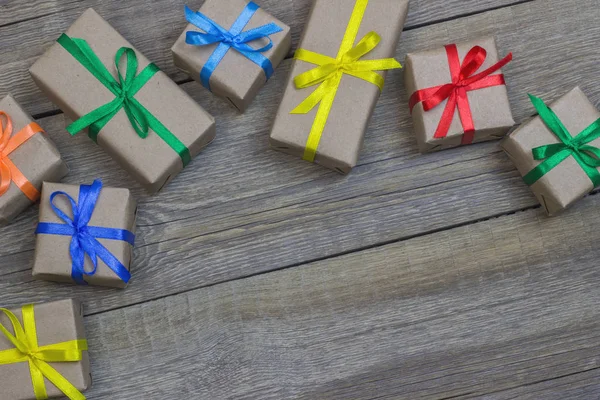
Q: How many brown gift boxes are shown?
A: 8